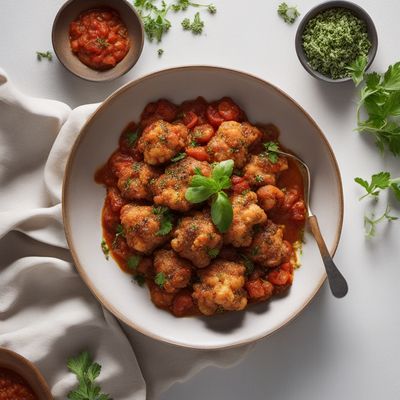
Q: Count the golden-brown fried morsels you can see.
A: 11